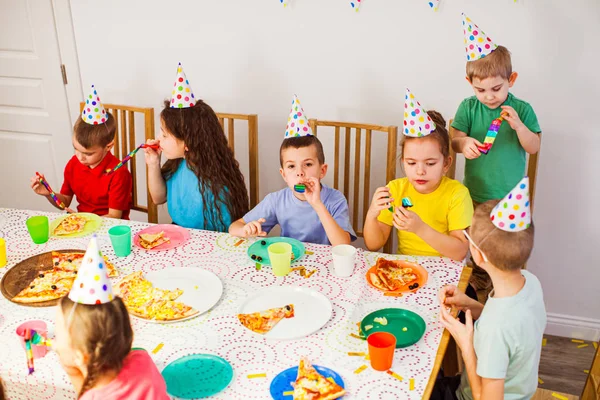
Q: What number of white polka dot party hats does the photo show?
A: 7